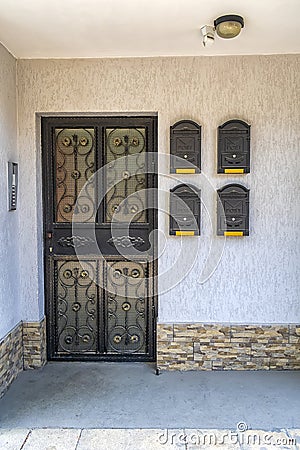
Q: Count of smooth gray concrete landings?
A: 1